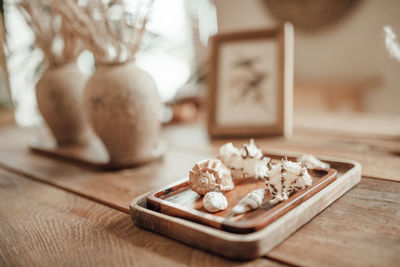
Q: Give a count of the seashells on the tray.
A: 6